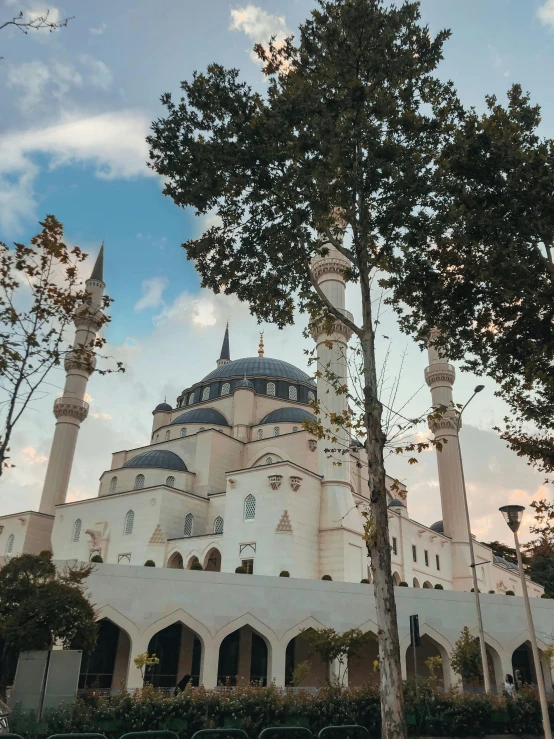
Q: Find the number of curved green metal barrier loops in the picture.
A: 6